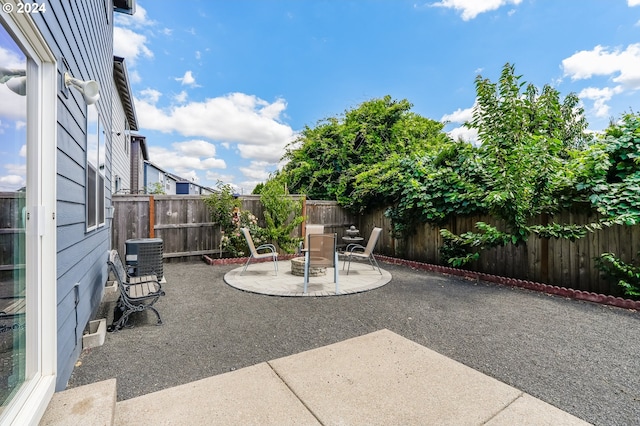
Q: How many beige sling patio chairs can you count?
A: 4